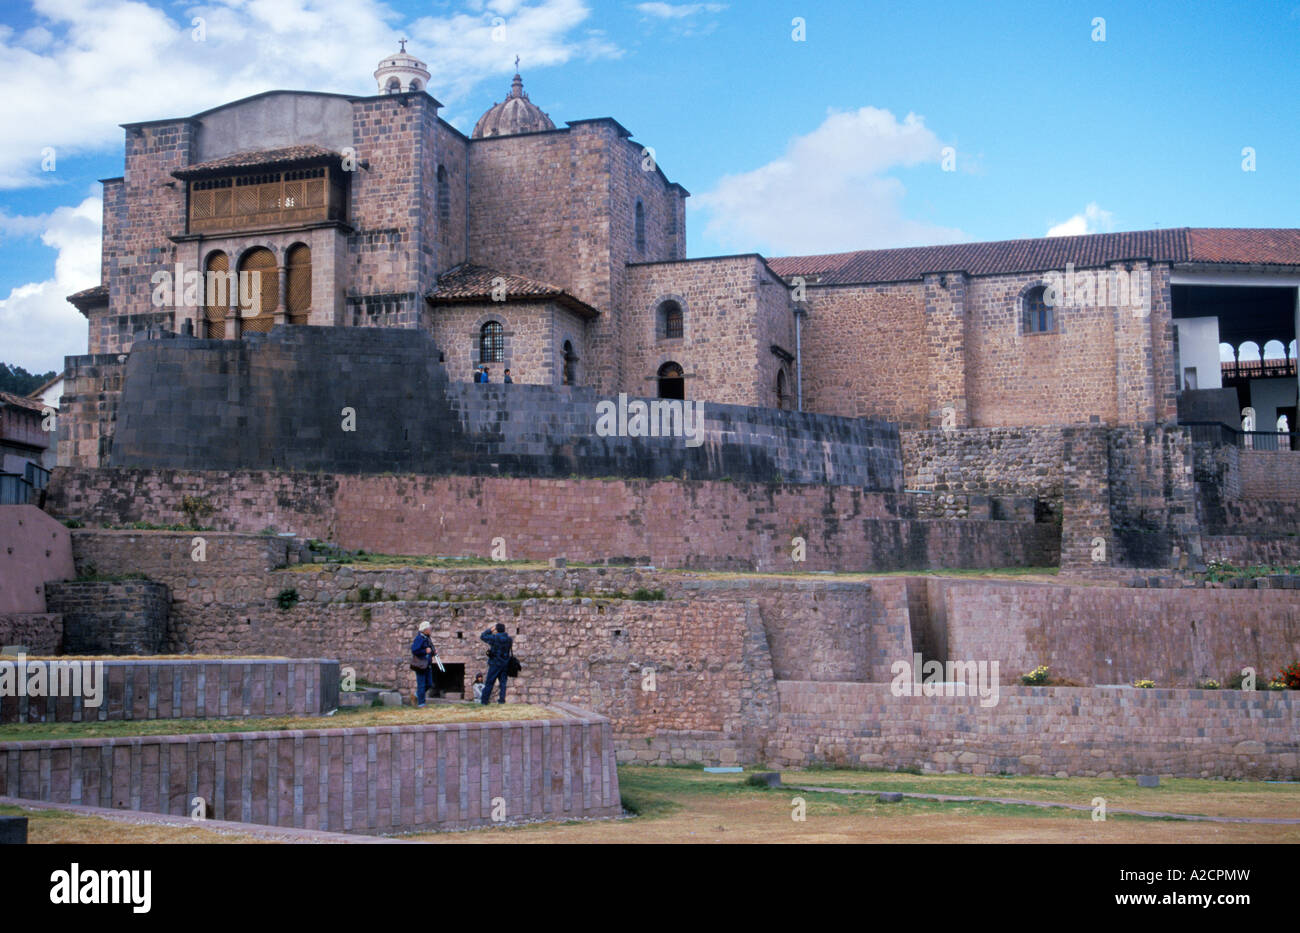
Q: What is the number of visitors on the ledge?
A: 2